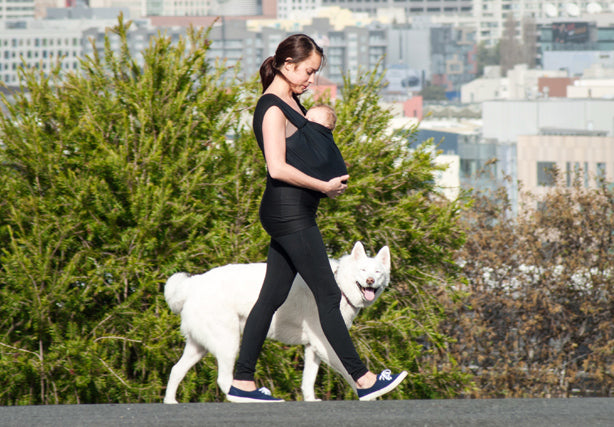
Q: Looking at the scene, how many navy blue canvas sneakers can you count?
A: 2